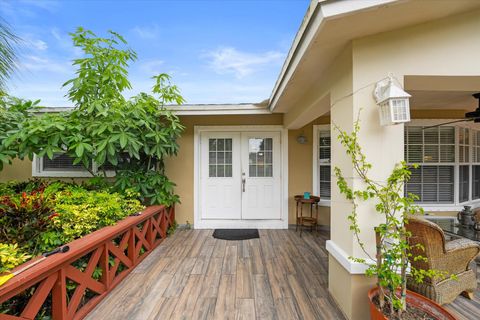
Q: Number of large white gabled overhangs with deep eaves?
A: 1